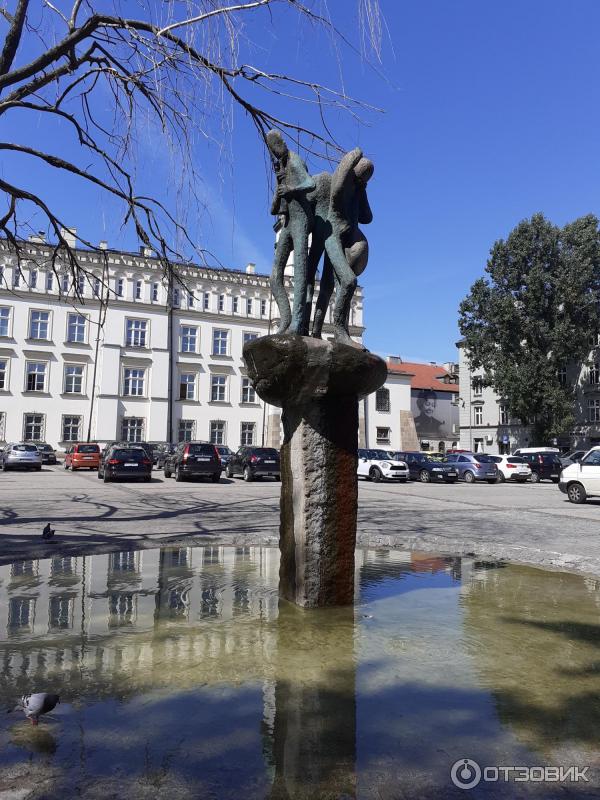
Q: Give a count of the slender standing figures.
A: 3